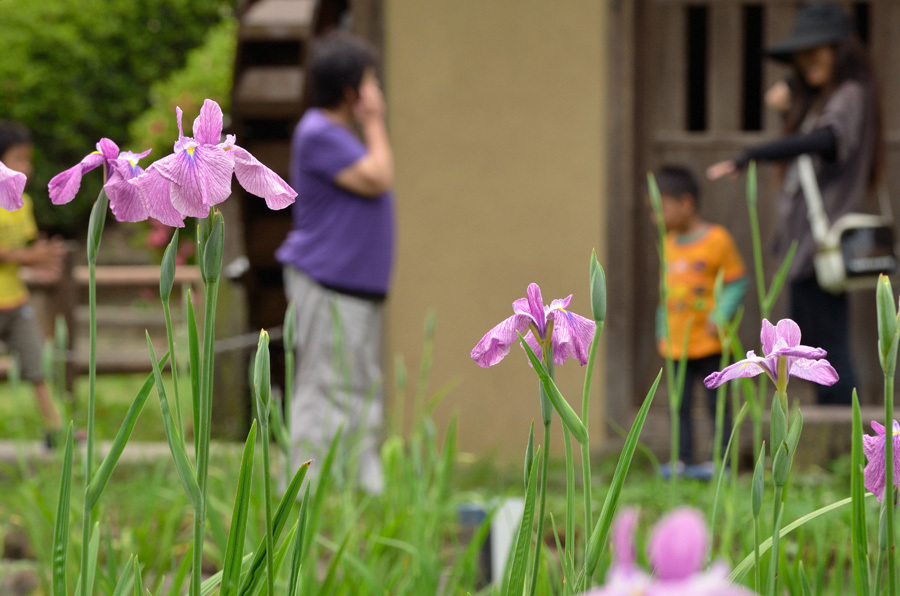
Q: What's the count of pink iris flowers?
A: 7